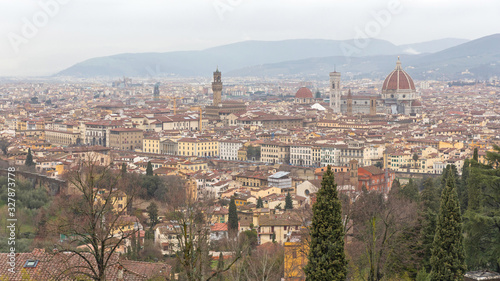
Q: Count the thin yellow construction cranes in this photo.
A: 2